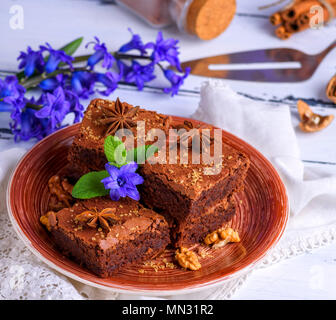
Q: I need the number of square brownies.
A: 4